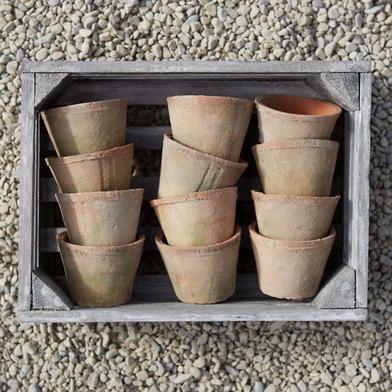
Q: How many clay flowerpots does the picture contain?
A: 12